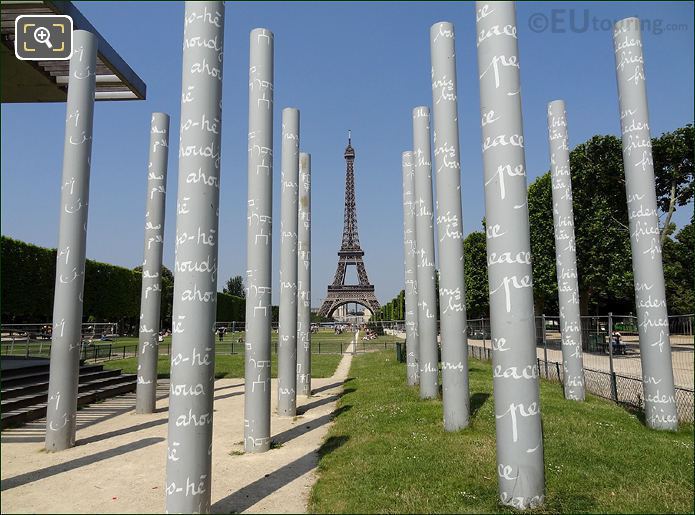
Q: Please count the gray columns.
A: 12